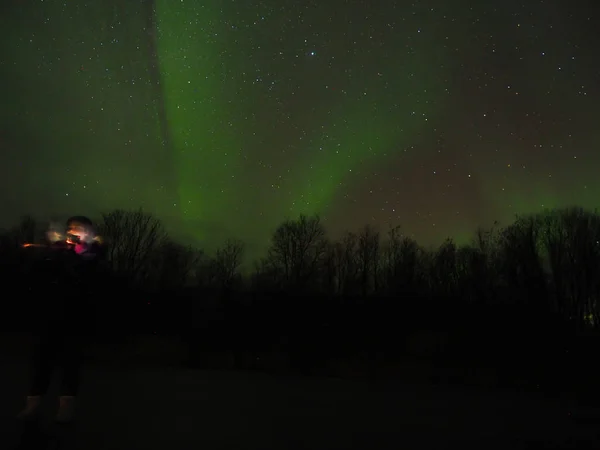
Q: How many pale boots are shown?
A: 2